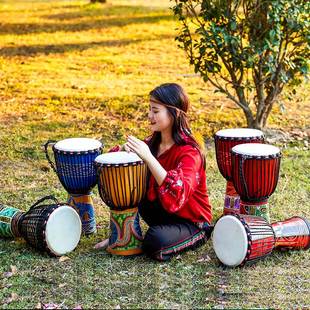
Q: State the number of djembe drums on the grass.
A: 6